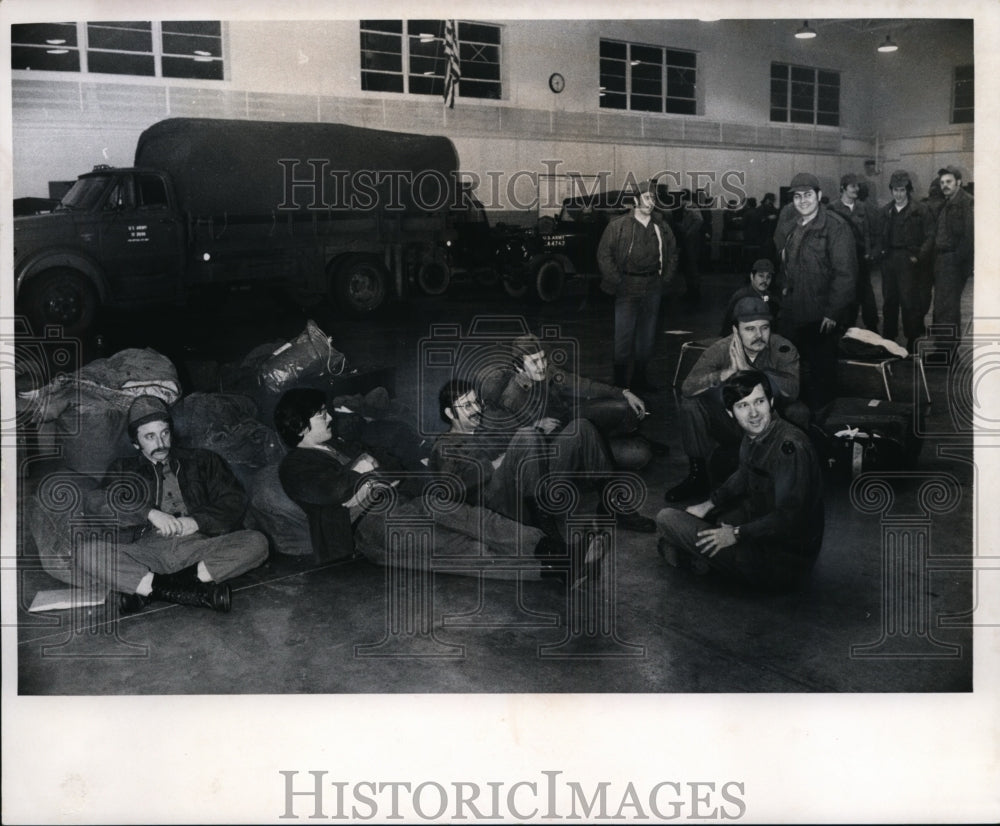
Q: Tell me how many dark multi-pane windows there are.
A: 5